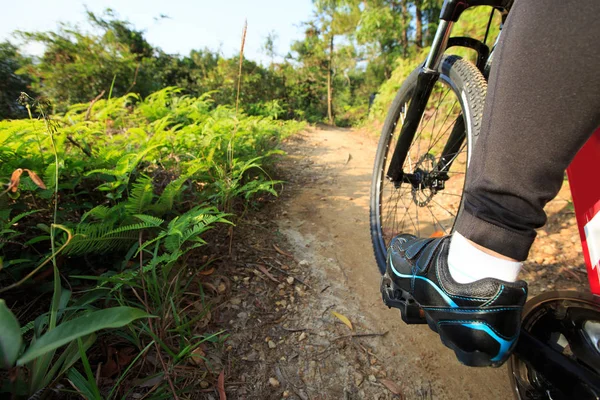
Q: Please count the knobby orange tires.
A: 0